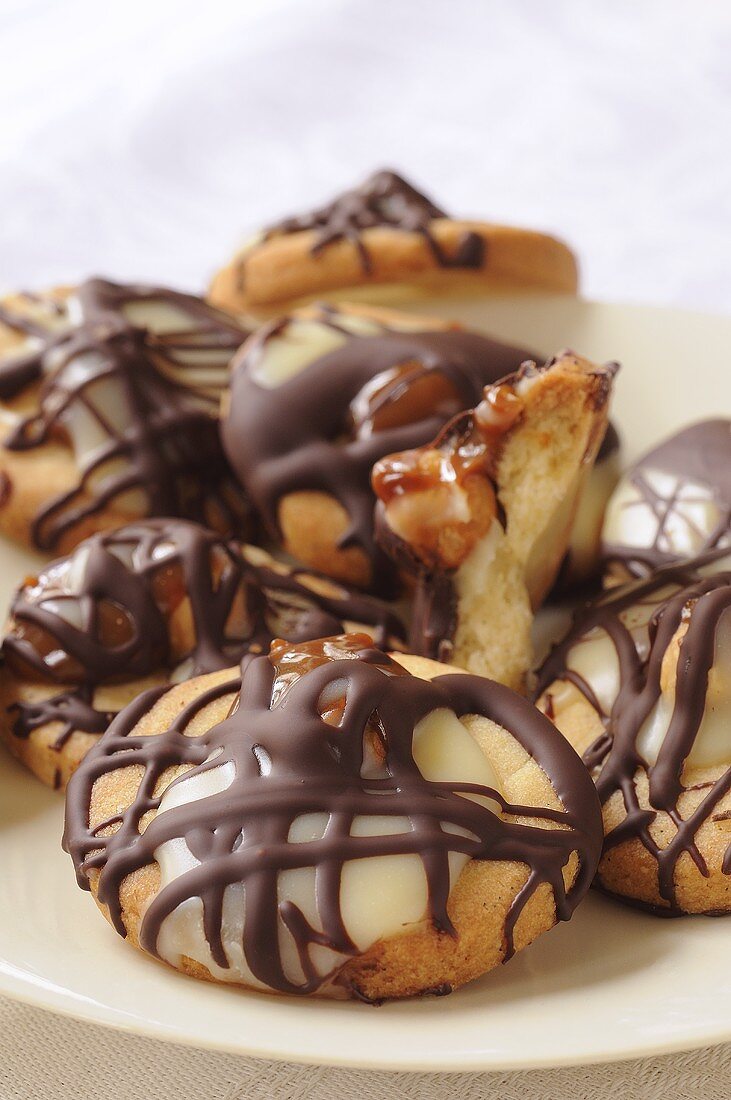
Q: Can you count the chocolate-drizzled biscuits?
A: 8